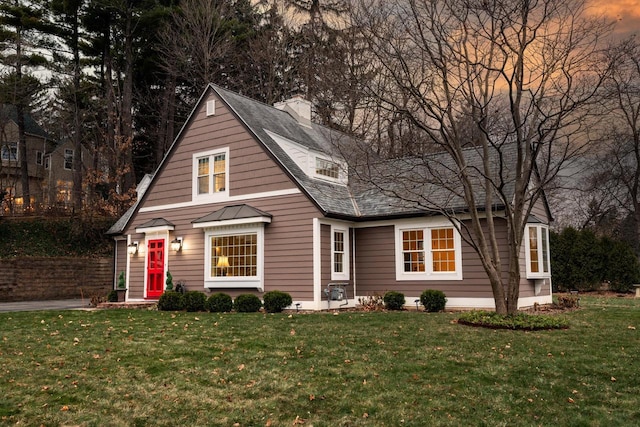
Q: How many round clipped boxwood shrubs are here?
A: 7